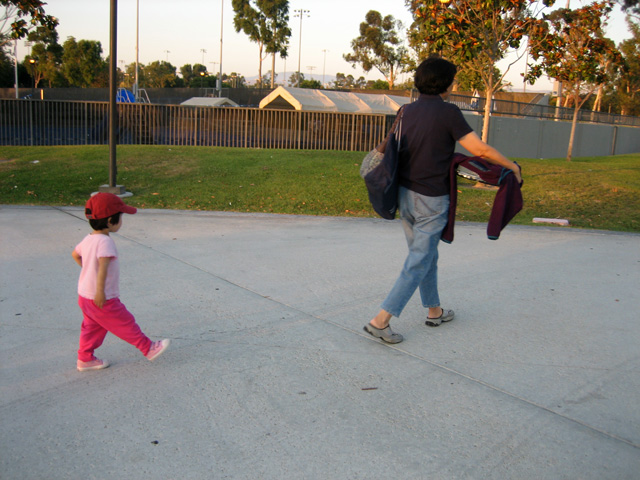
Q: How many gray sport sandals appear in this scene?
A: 2